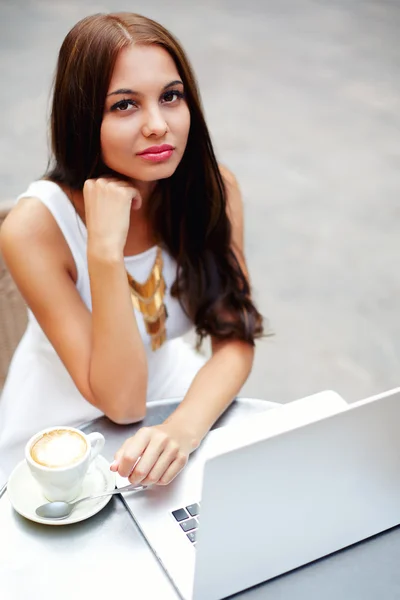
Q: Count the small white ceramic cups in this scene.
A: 1